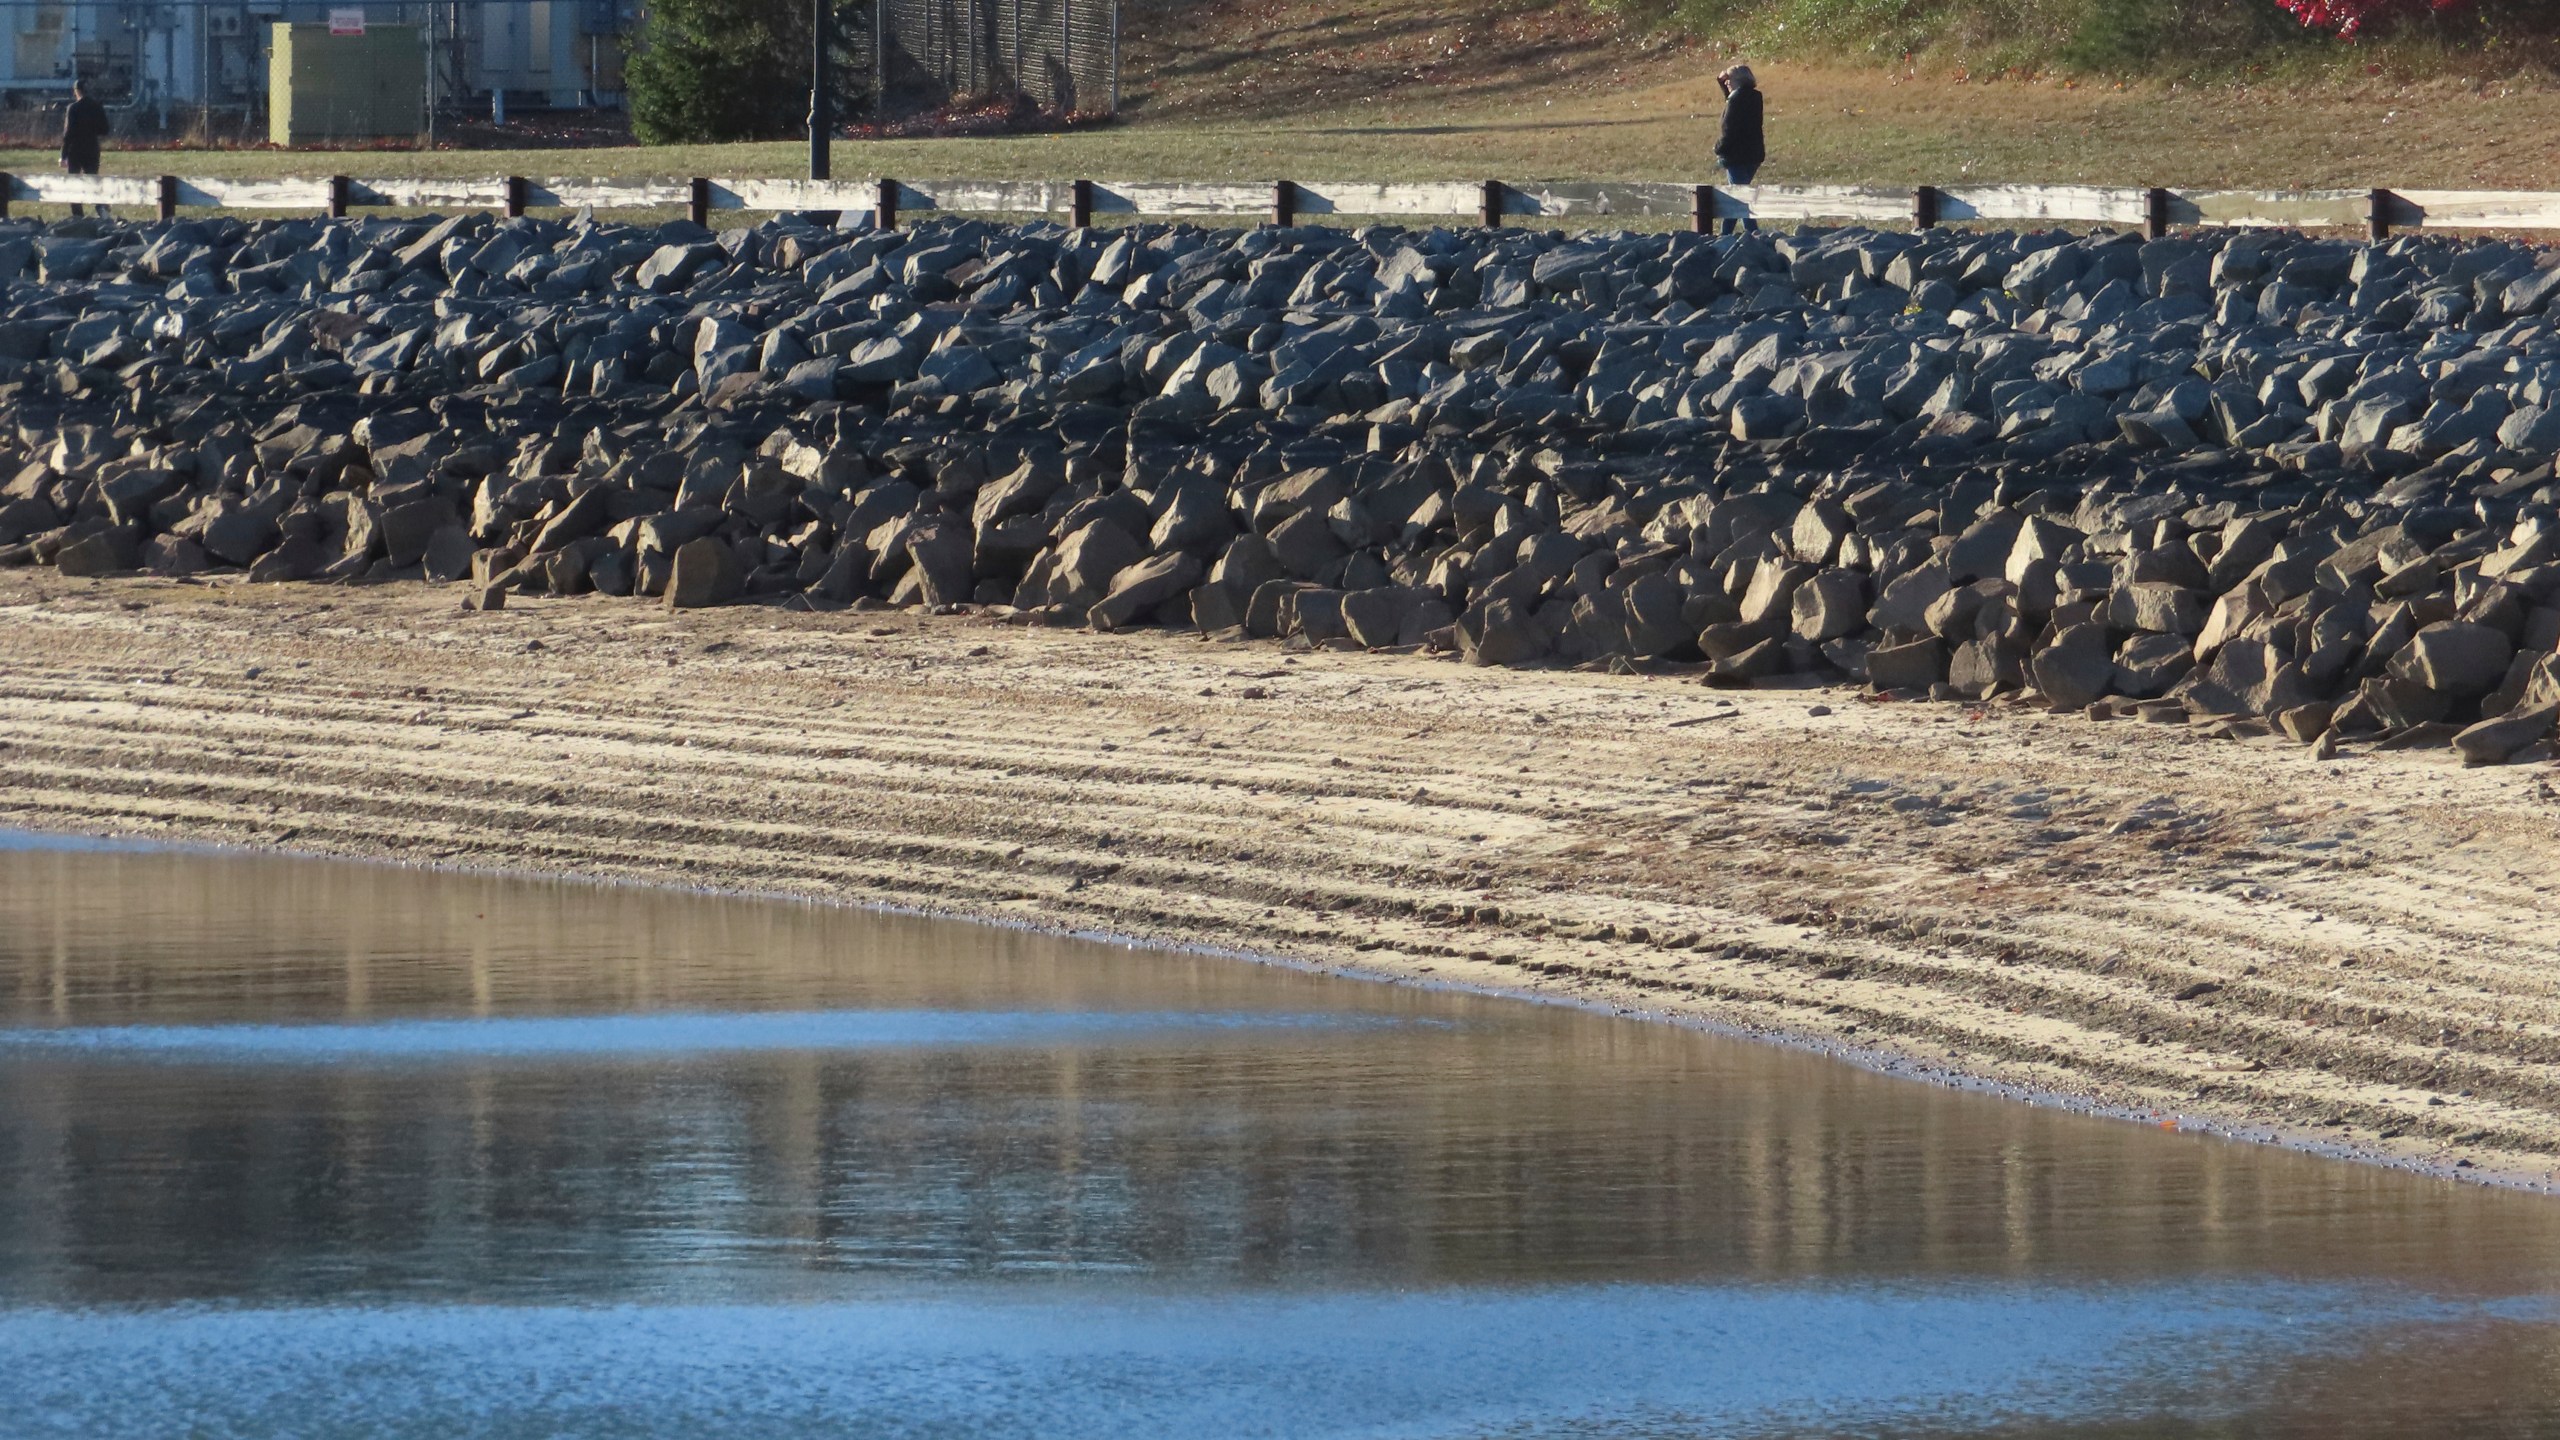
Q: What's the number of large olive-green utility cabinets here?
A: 1